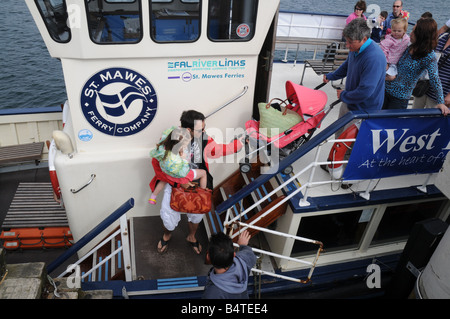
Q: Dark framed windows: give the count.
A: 4